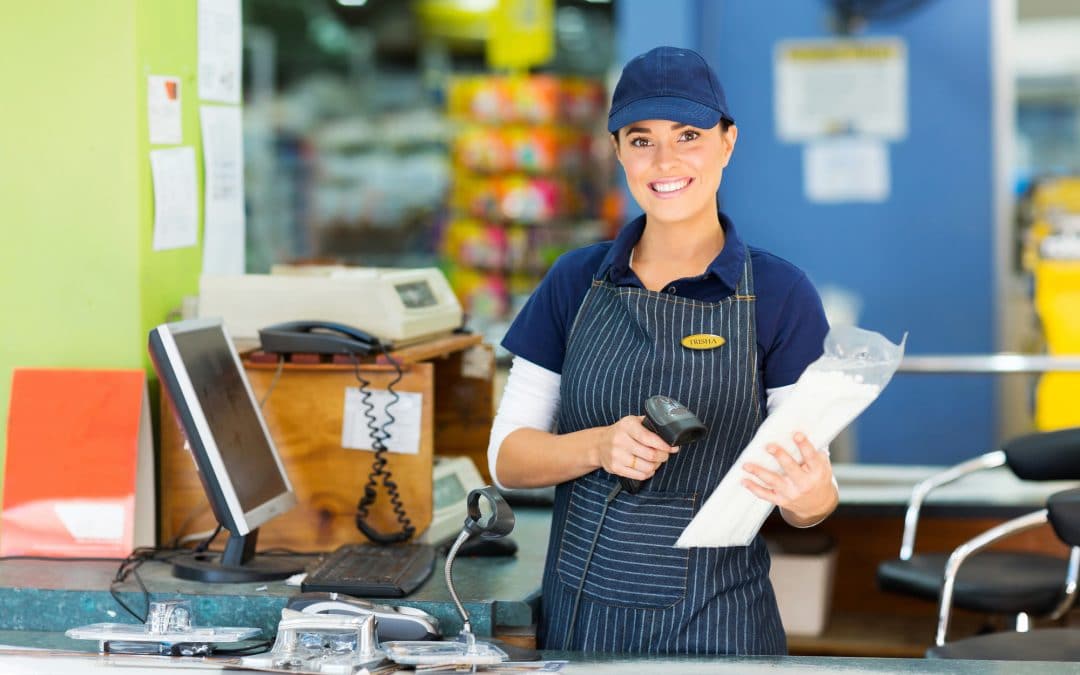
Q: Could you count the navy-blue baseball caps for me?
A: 1